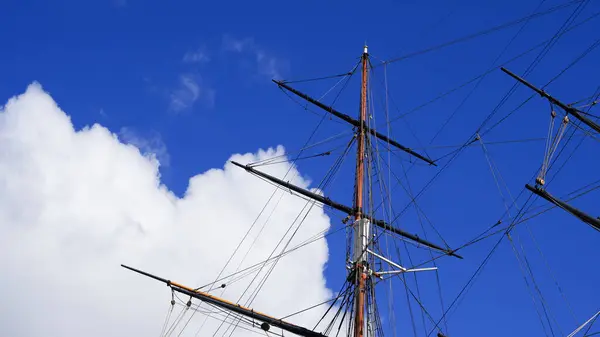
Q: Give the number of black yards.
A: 5